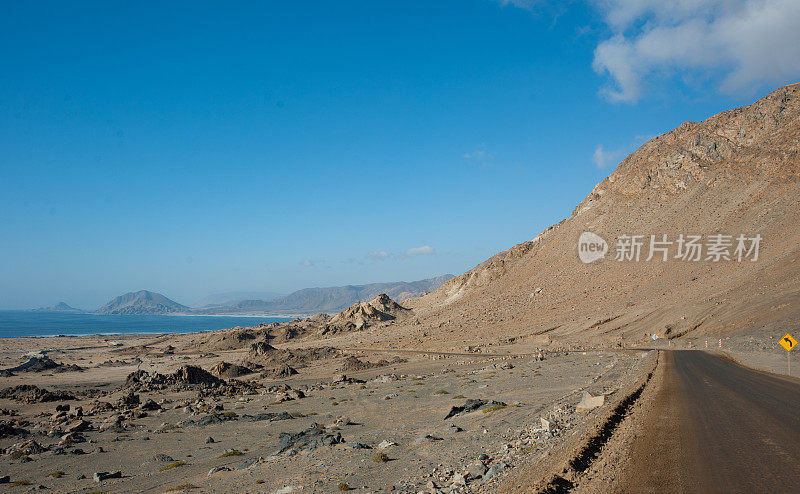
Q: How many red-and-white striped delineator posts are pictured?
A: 4